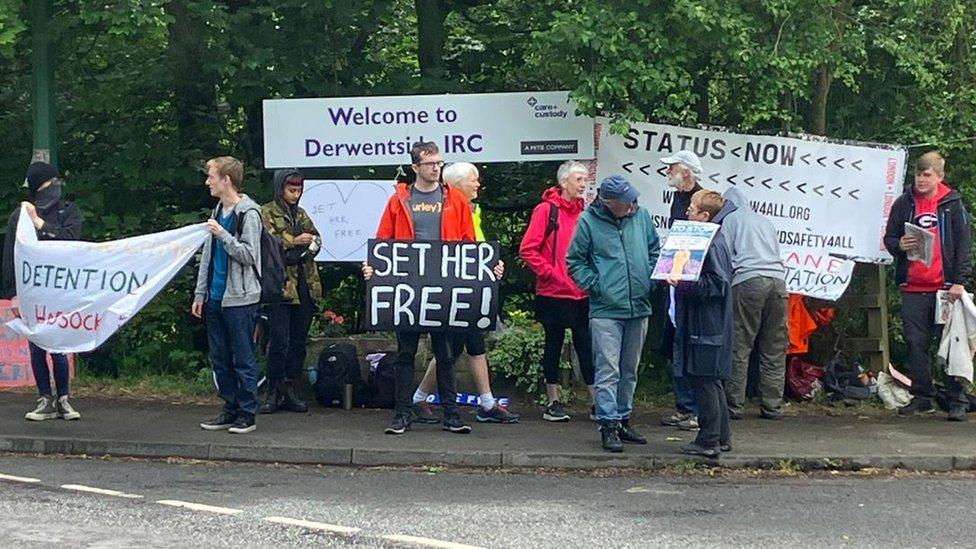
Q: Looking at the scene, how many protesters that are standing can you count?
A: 11